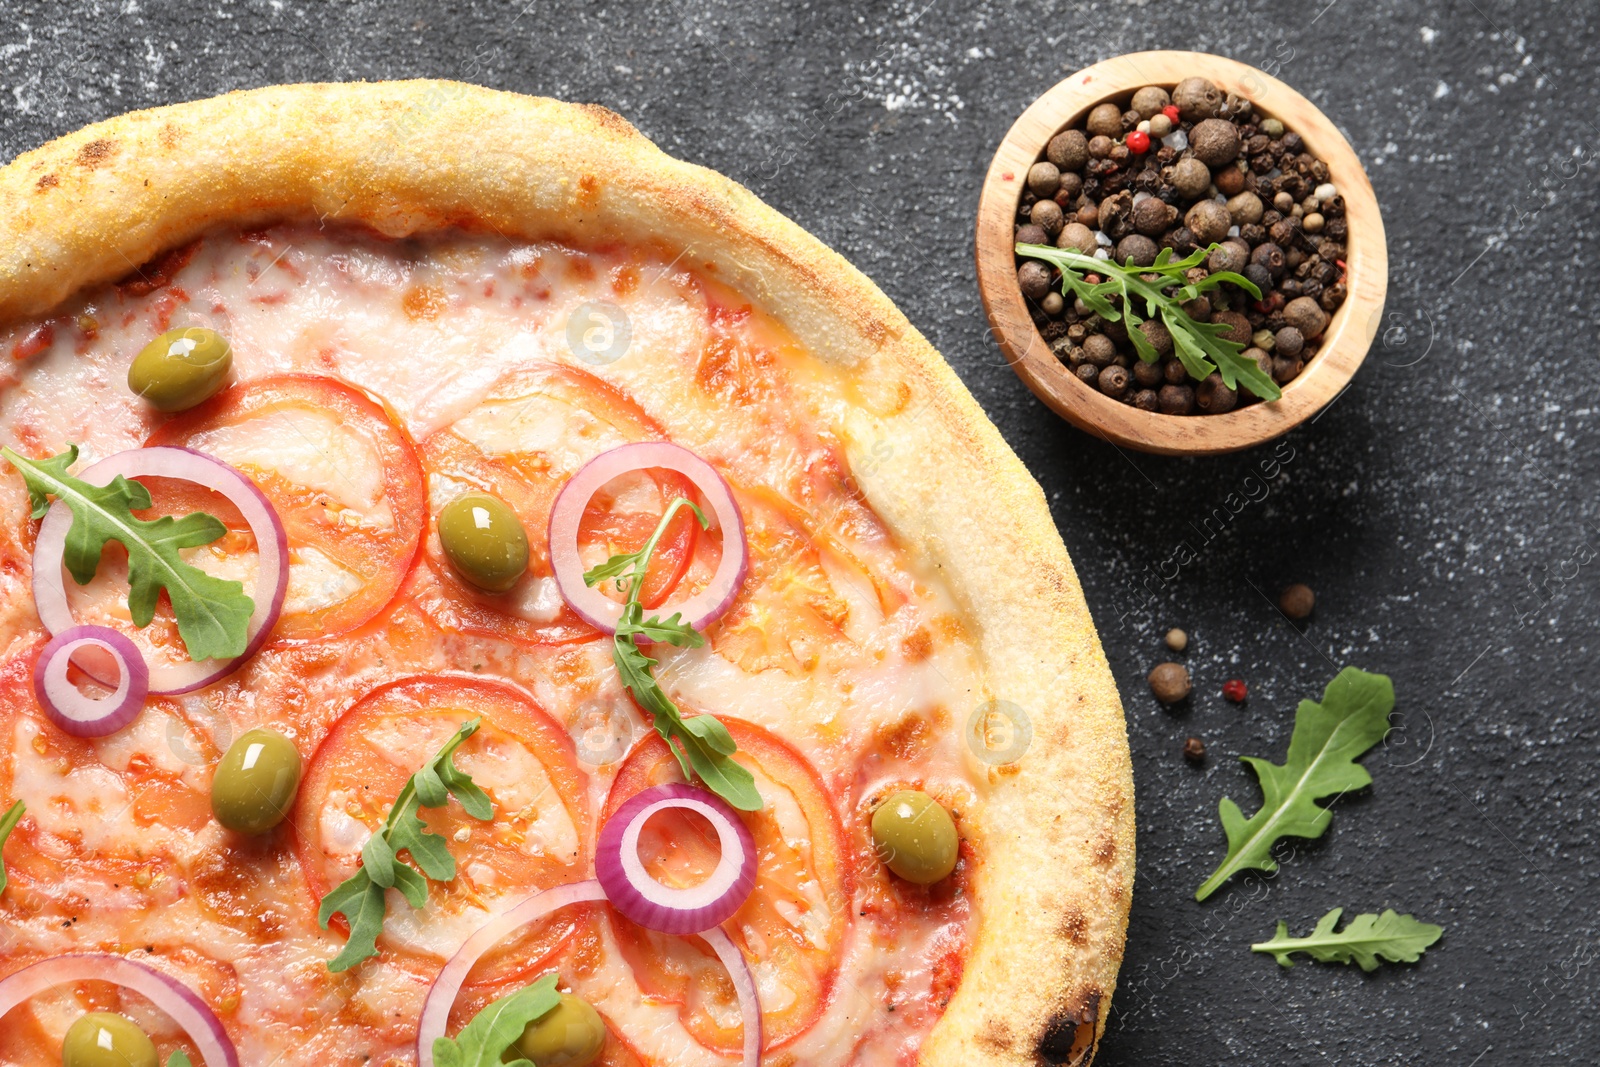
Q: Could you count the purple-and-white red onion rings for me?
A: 6